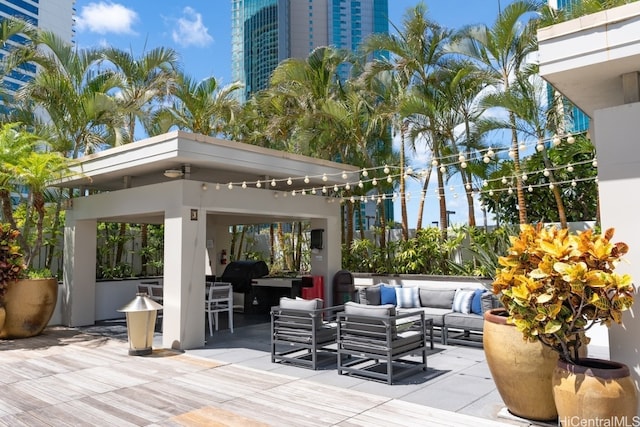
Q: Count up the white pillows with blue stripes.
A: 2